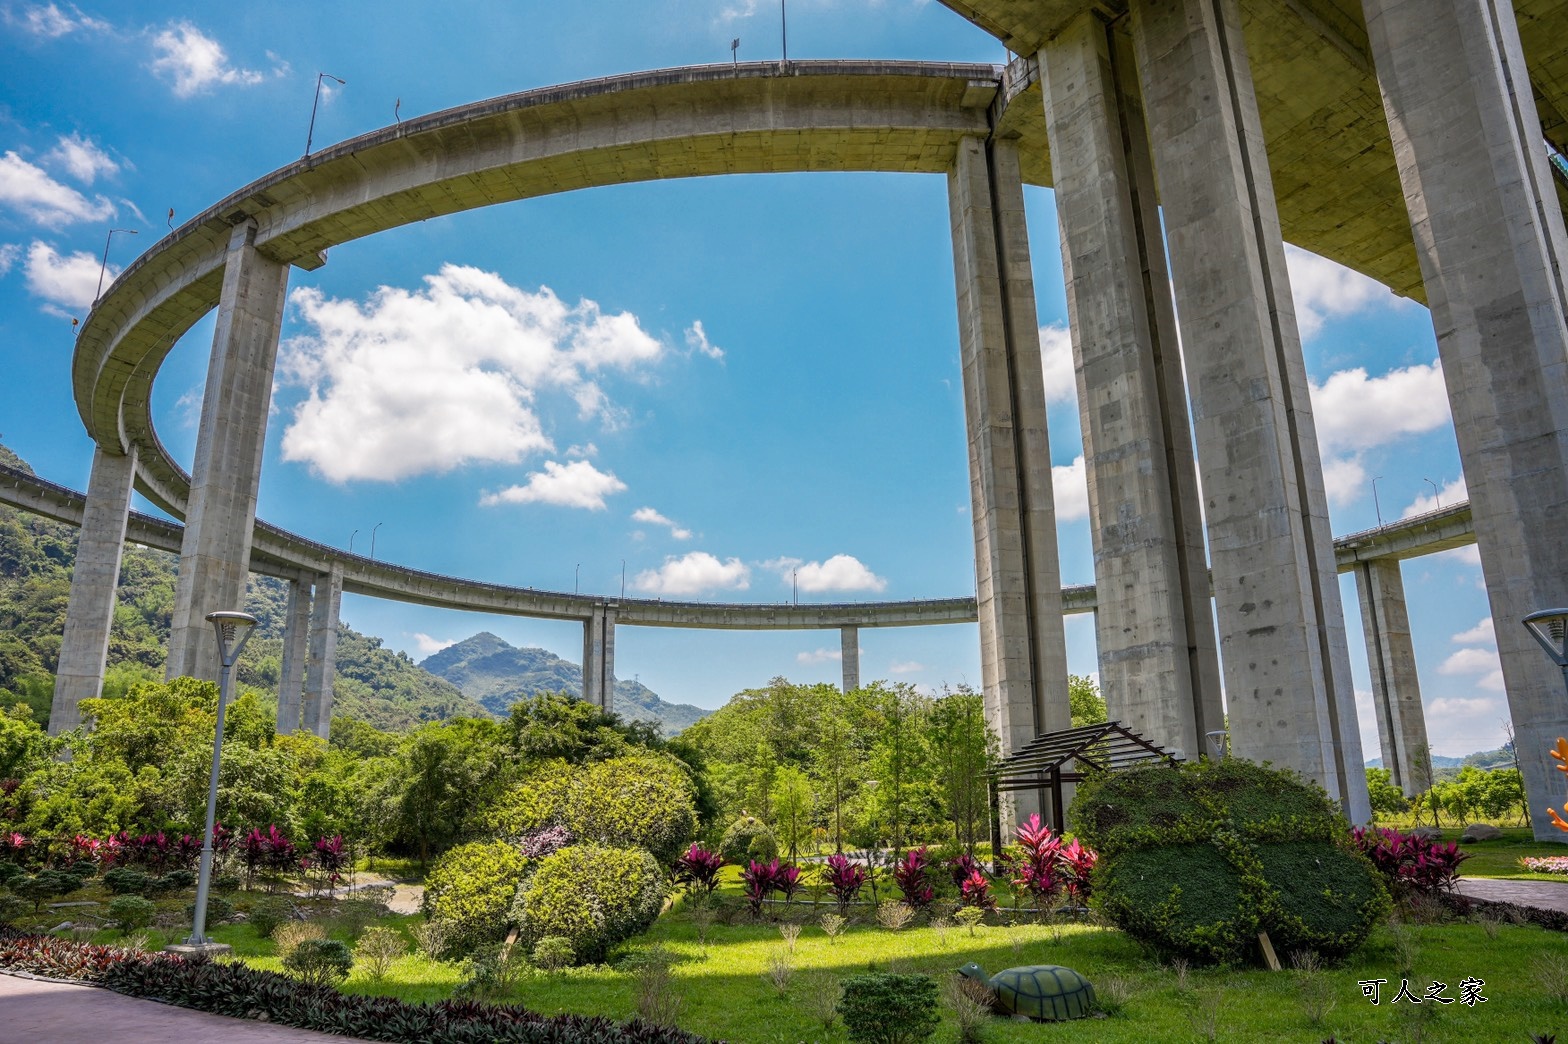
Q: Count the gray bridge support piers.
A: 11